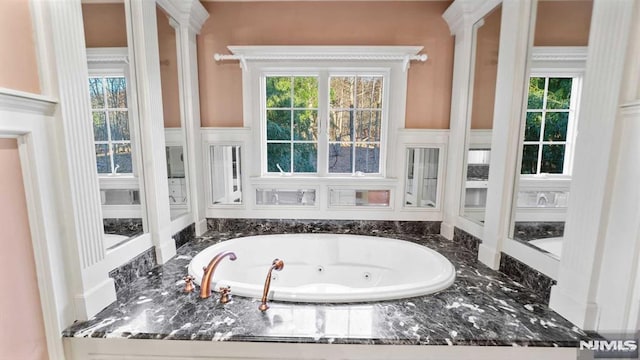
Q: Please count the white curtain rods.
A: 1